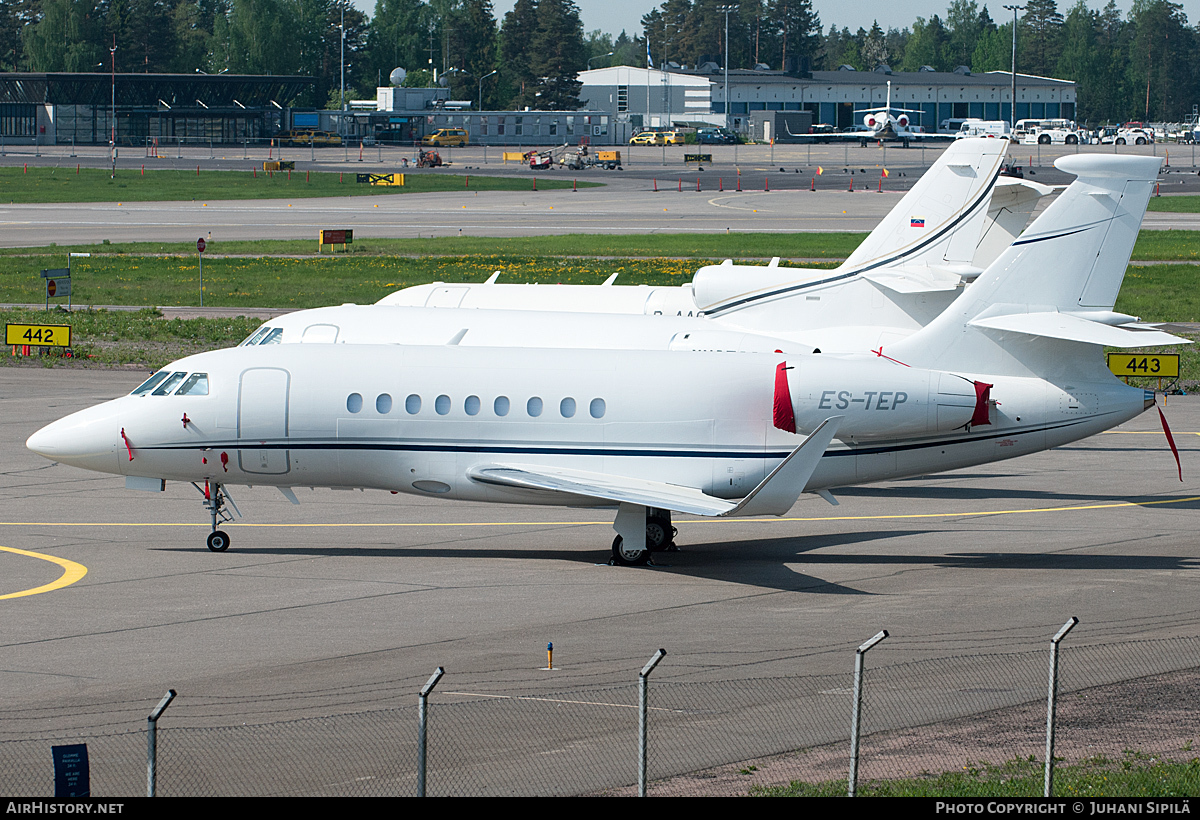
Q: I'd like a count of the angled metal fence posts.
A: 5